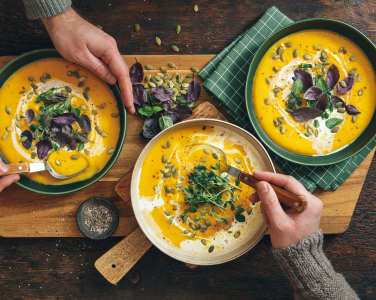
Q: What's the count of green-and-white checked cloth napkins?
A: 1